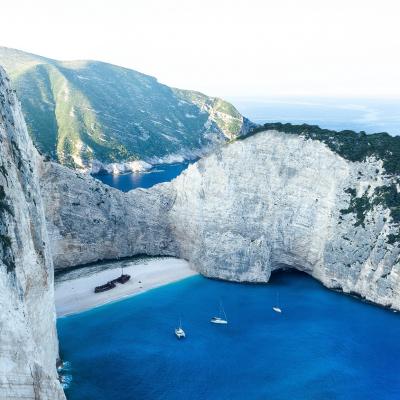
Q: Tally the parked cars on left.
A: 0